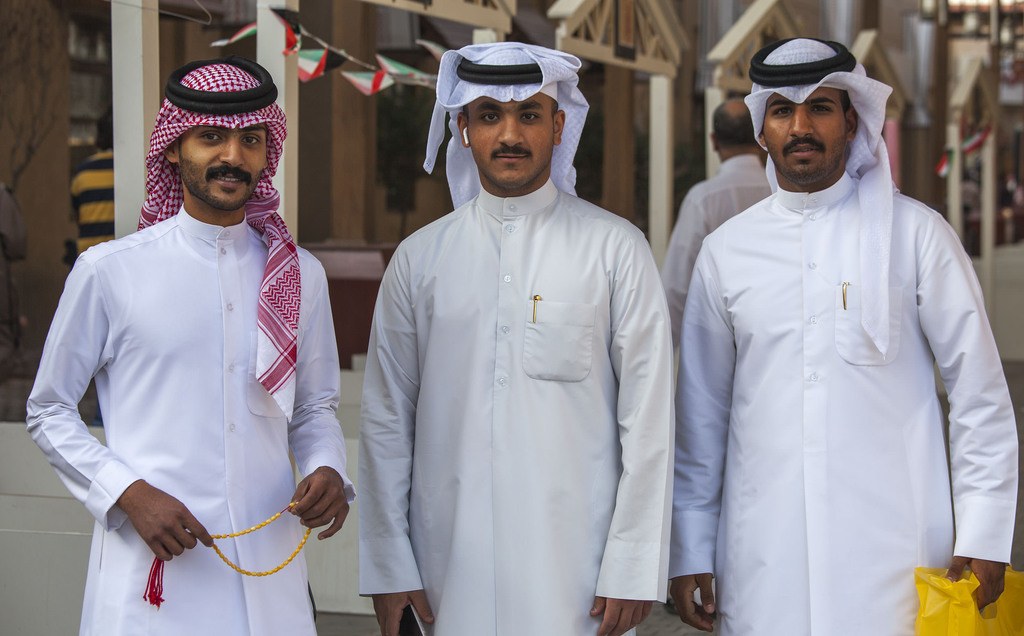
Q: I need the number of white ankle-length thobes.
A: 3